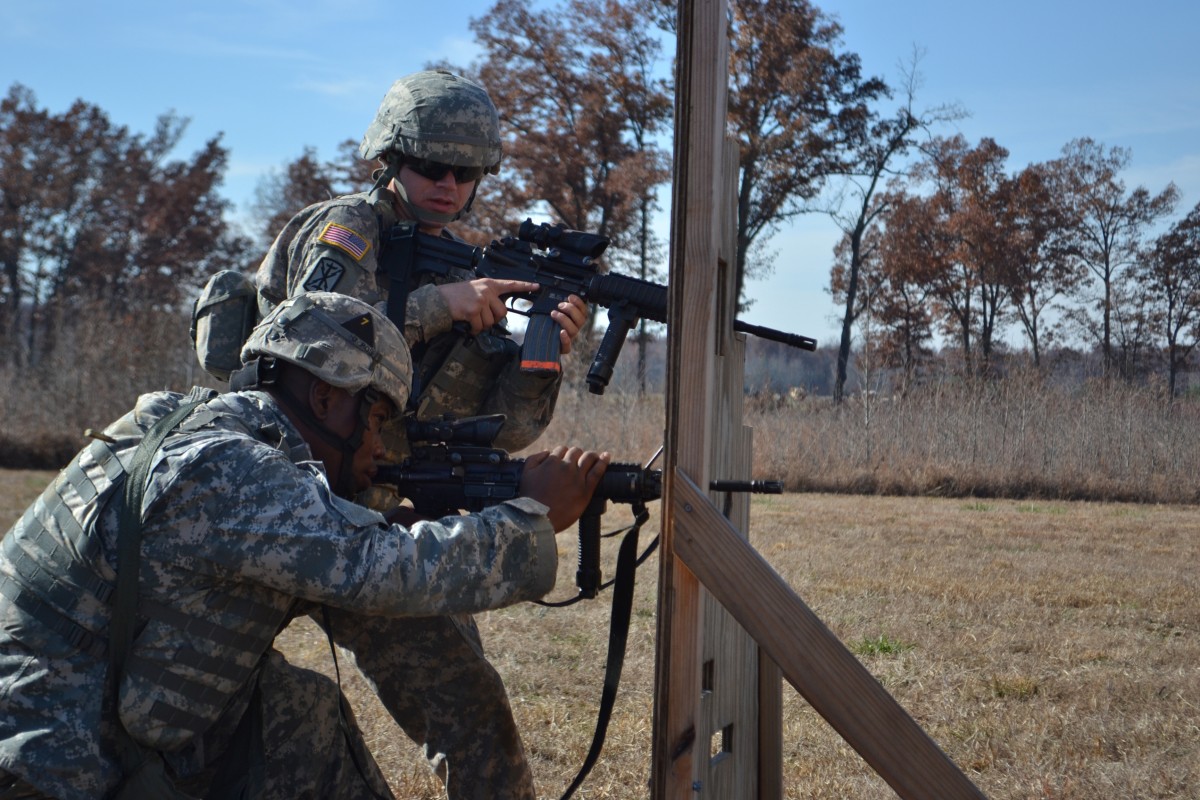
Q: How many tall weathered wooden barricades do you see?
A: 1